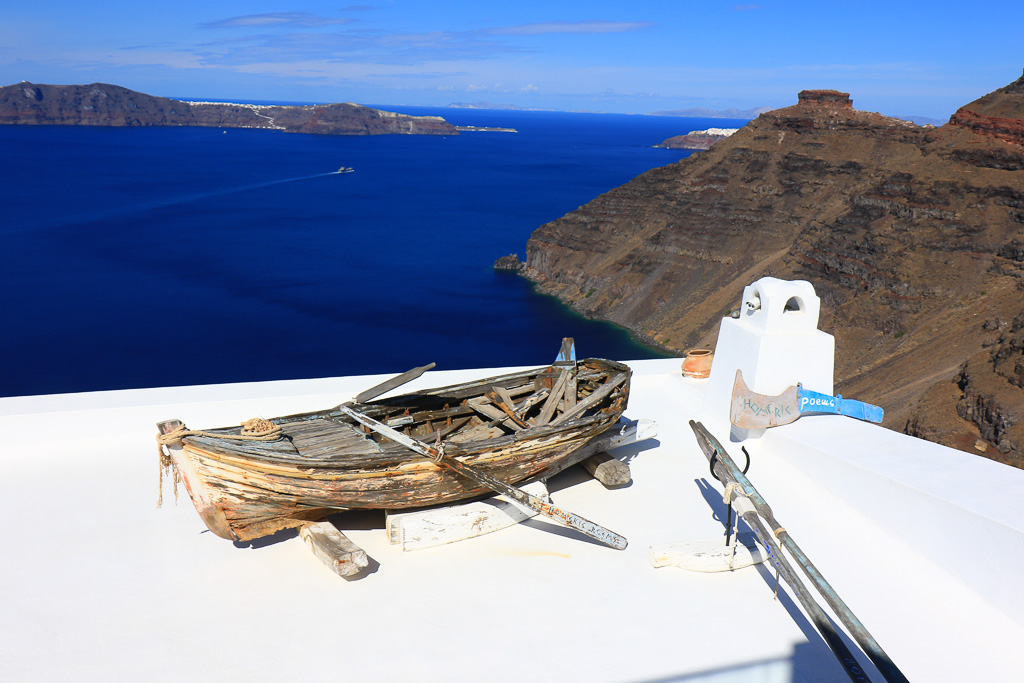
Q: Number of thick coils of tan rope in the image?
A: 1